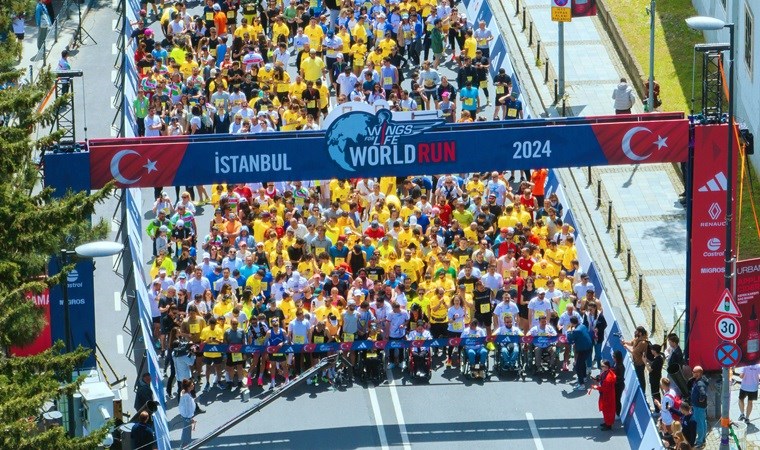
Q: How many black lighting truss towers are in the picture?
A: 2